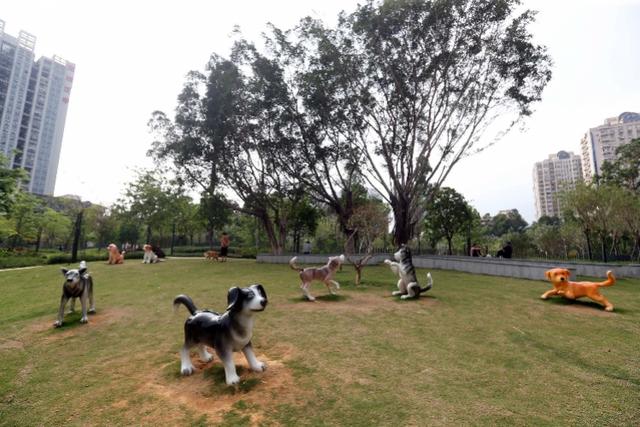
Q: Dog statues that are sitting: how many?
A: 3